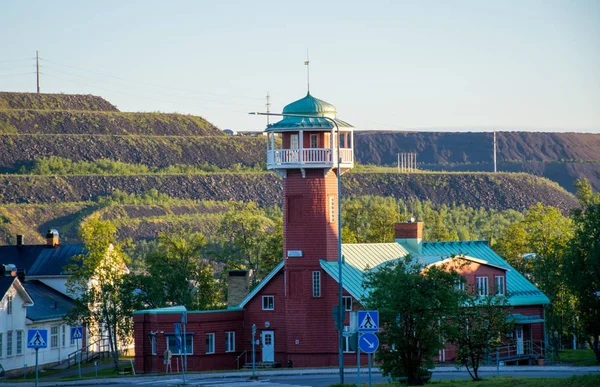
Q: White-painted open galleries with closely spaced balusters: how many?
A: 1